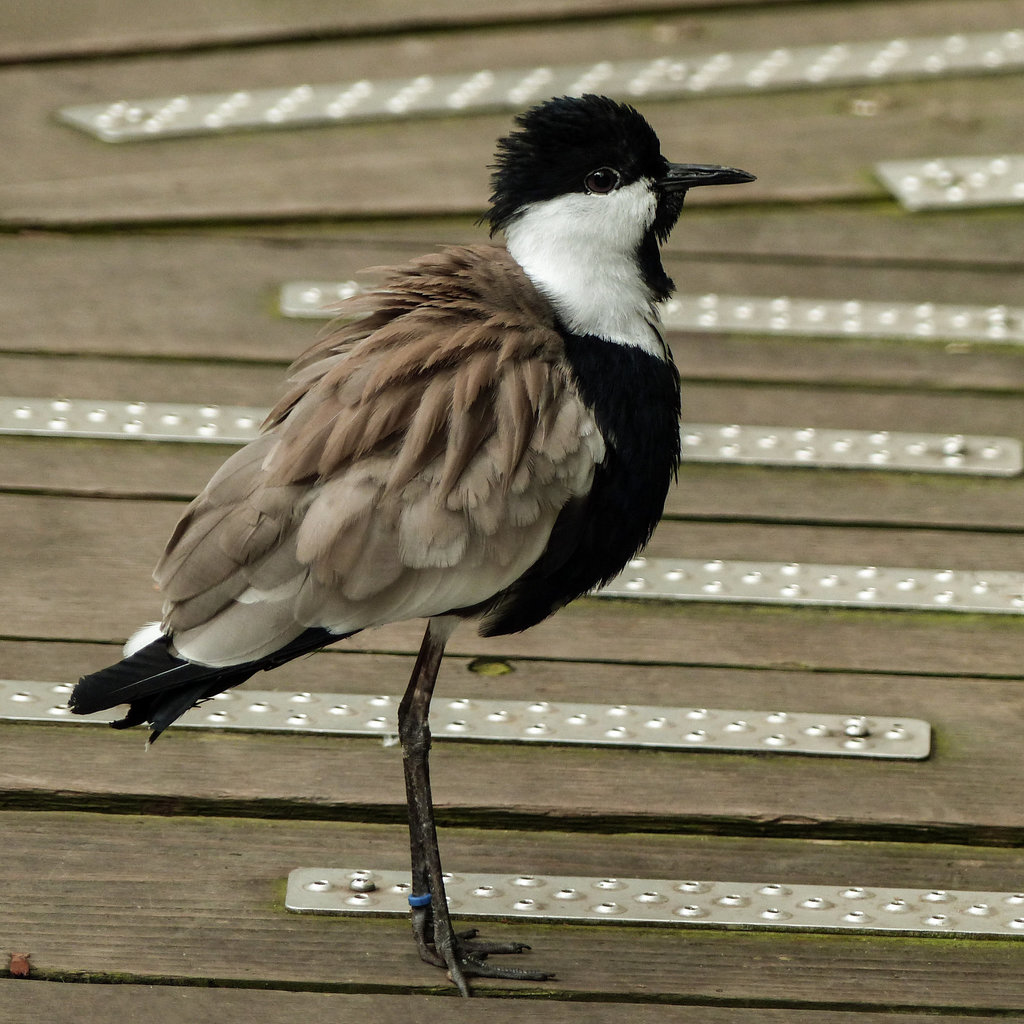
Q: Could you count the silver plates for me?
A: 7